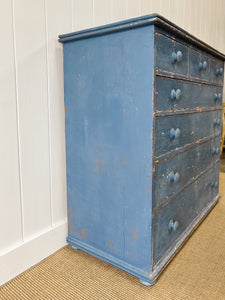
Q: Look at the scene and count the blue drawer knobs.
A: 11